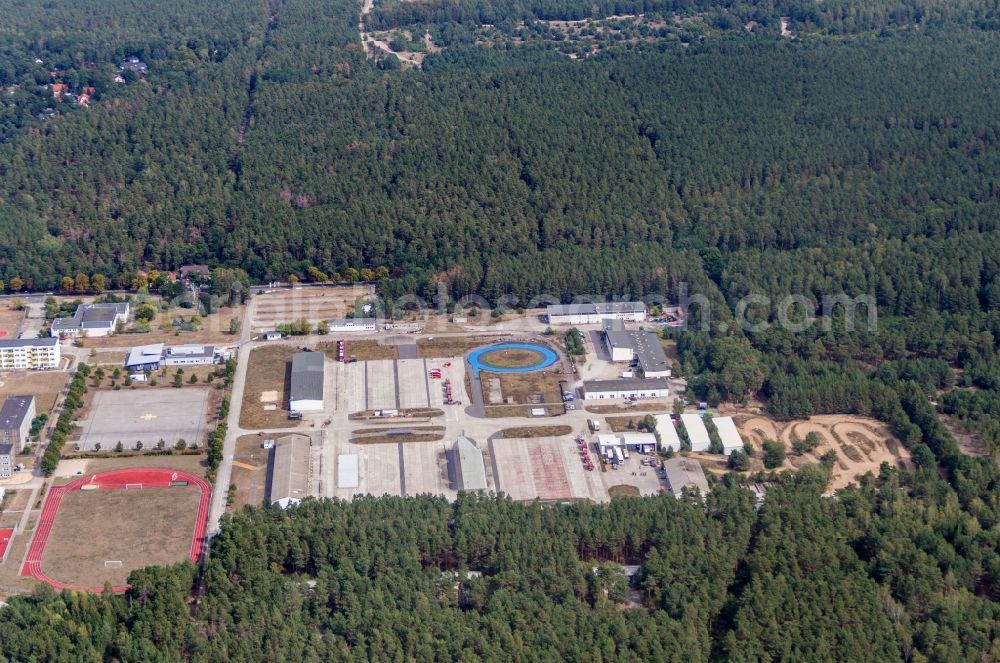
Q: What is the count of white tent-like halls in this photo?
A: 3